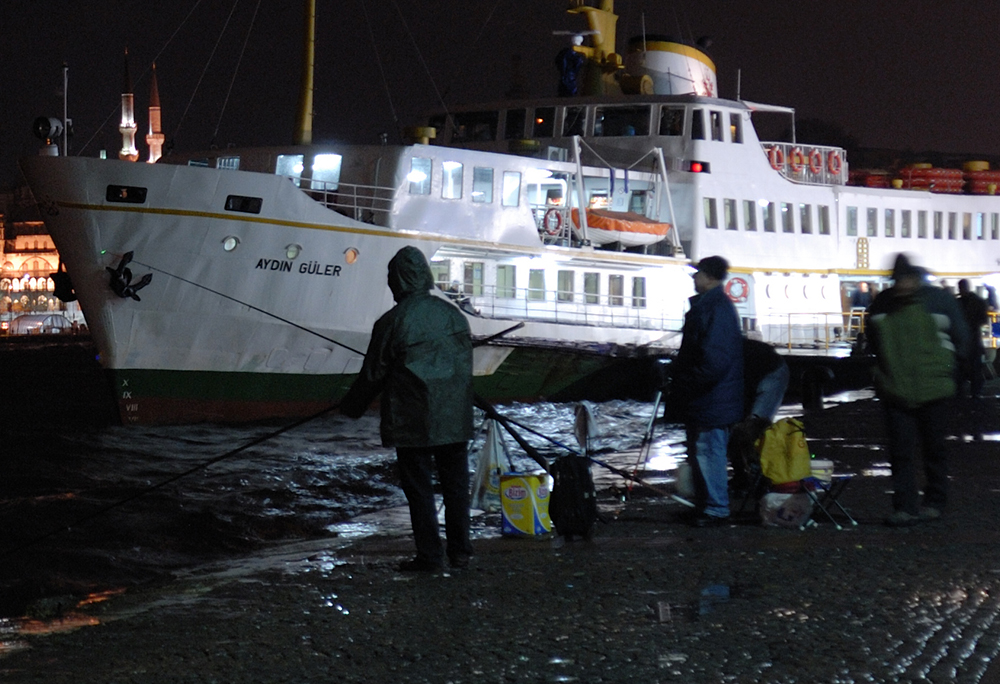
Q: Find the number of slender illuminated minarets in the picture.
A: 2